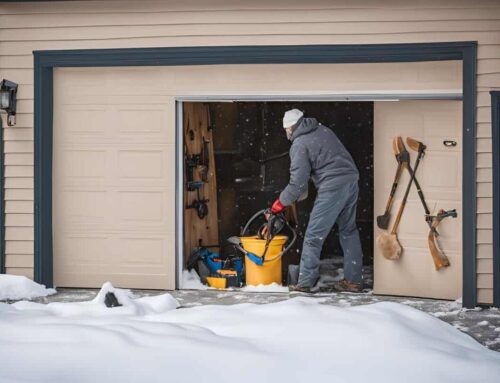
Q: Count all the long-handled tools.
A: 3